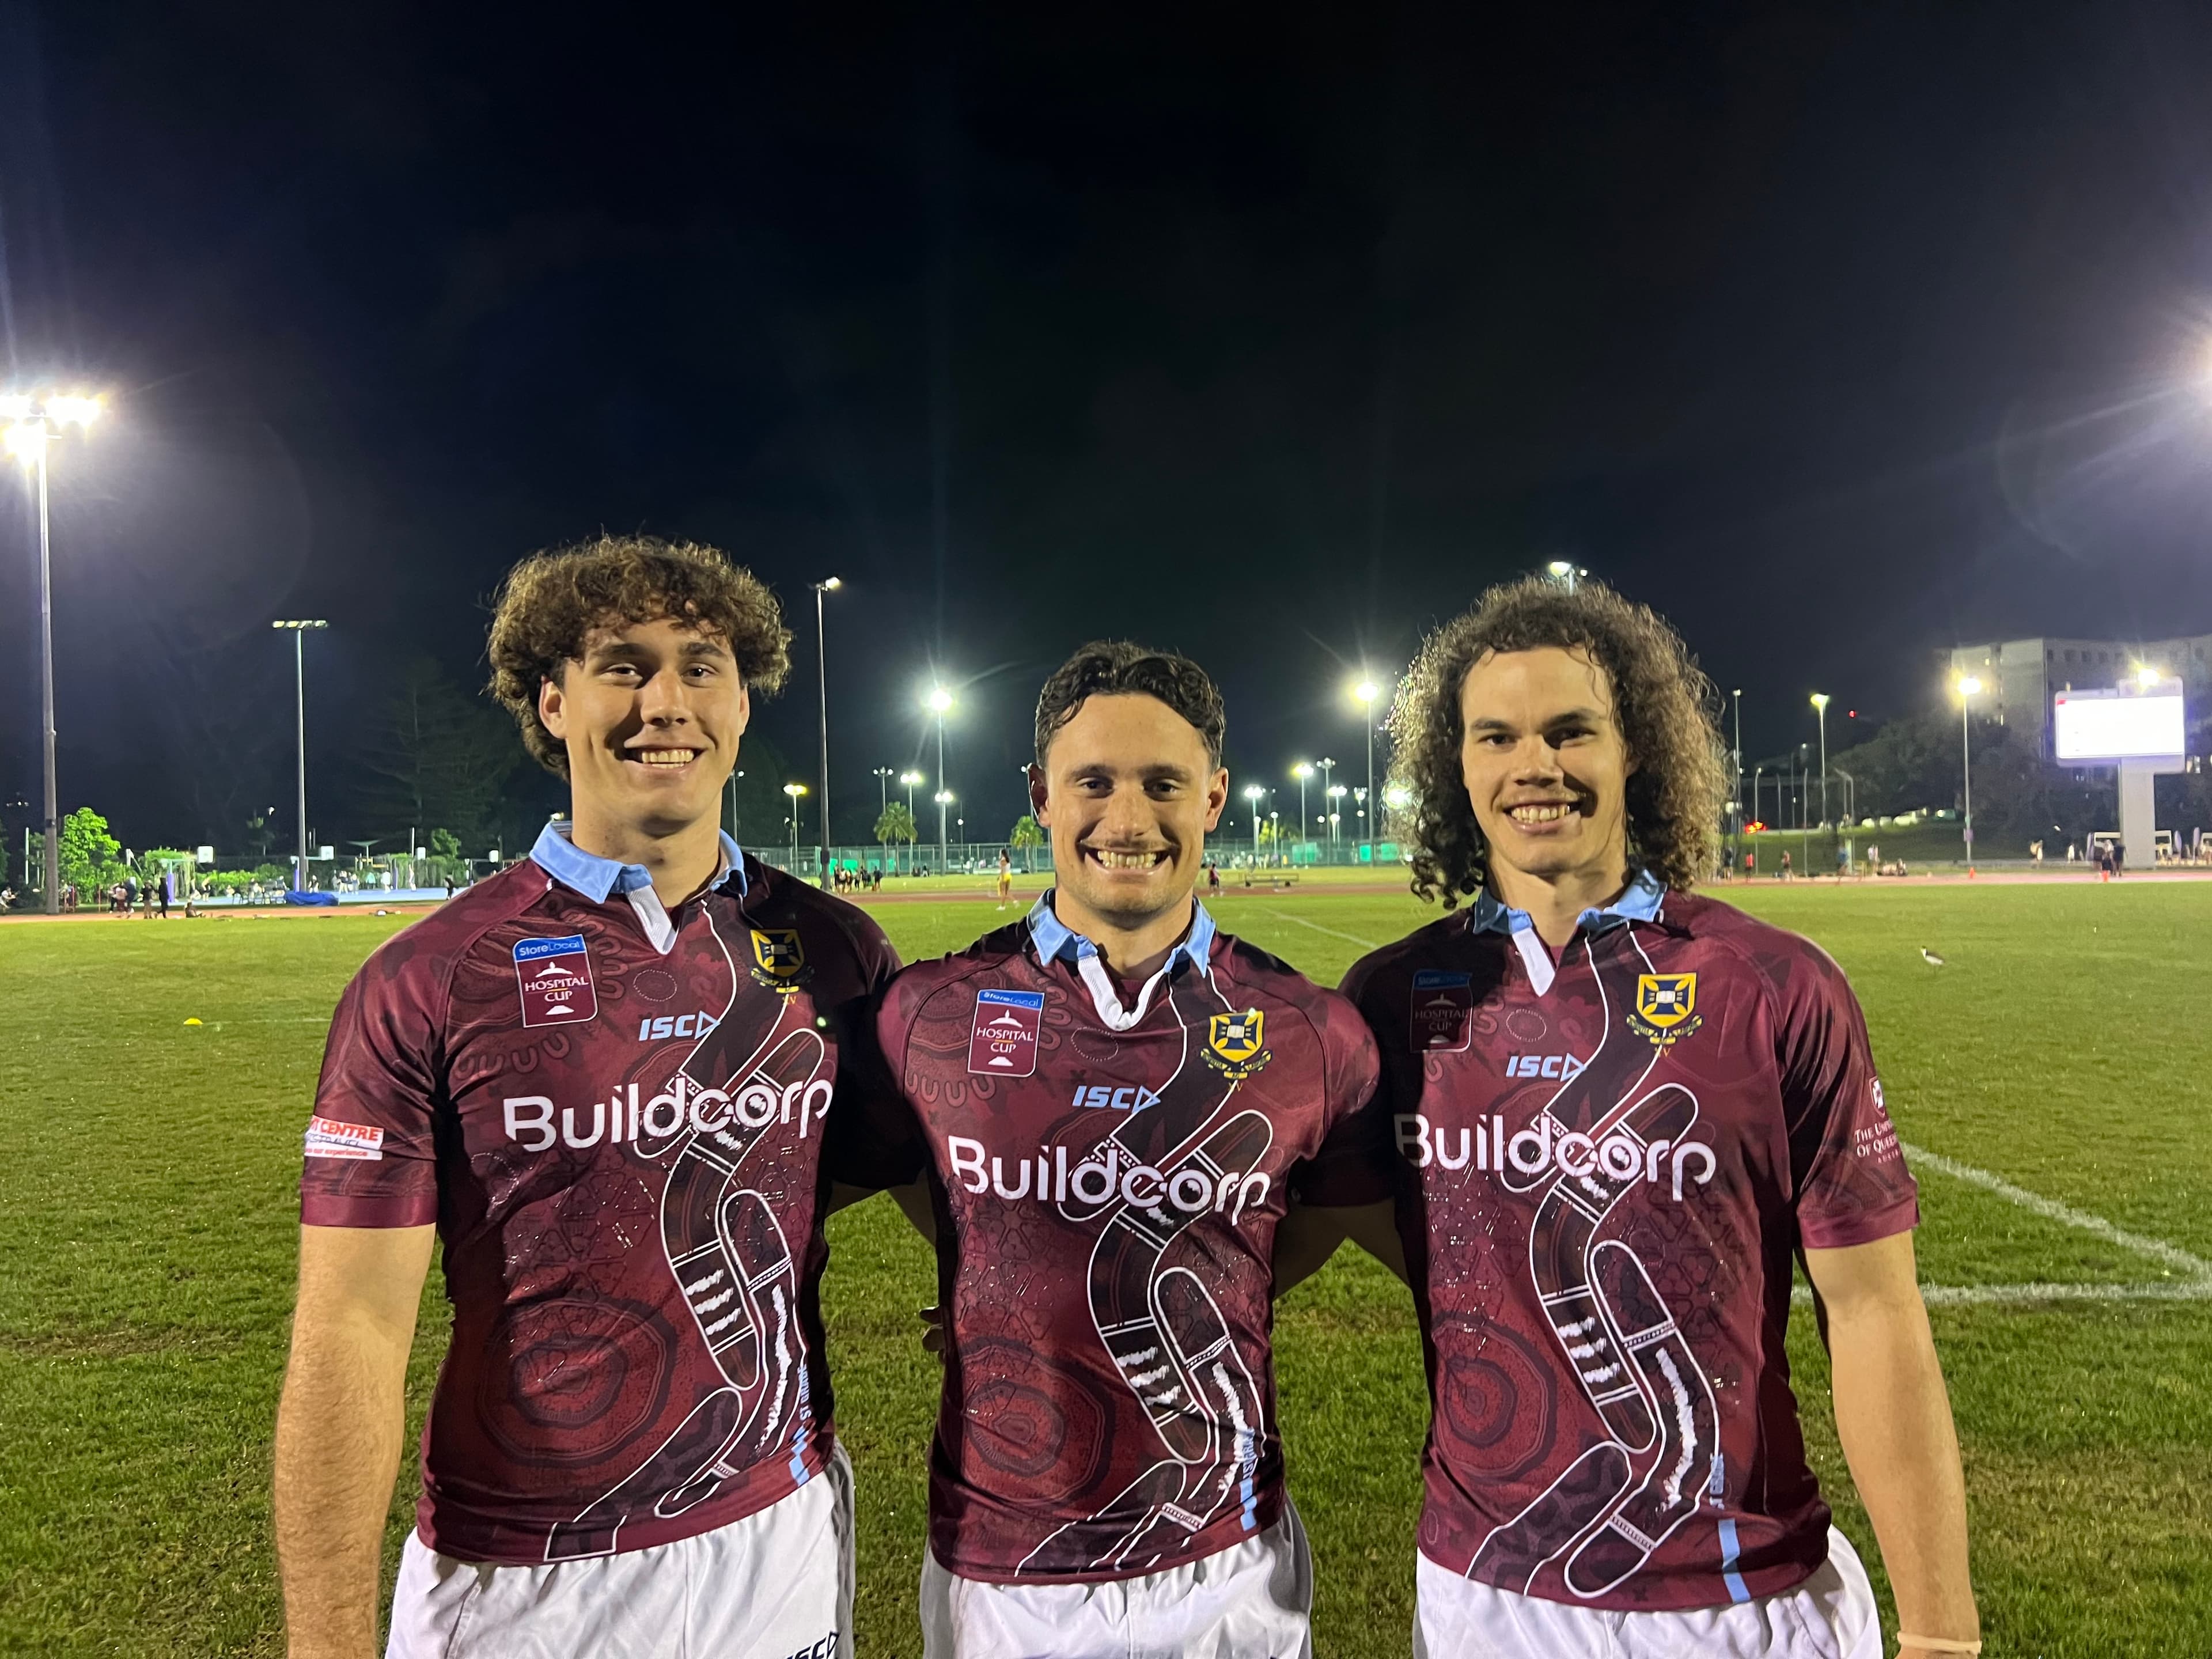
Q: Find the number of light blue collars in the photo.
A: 3